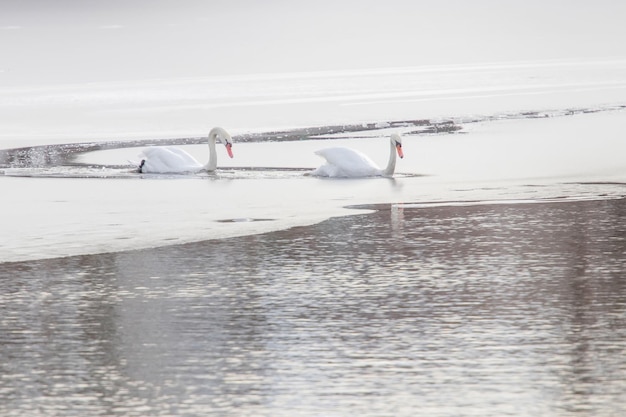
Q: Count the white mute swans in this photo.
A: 2